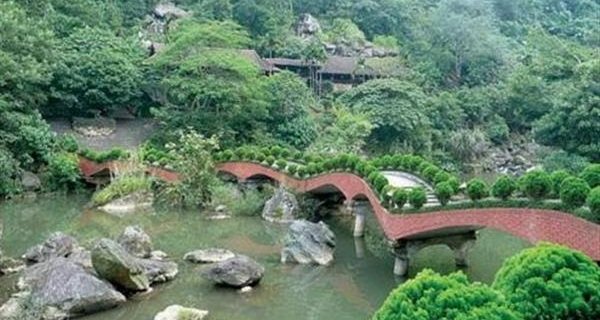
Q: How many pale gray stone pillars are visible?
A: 3